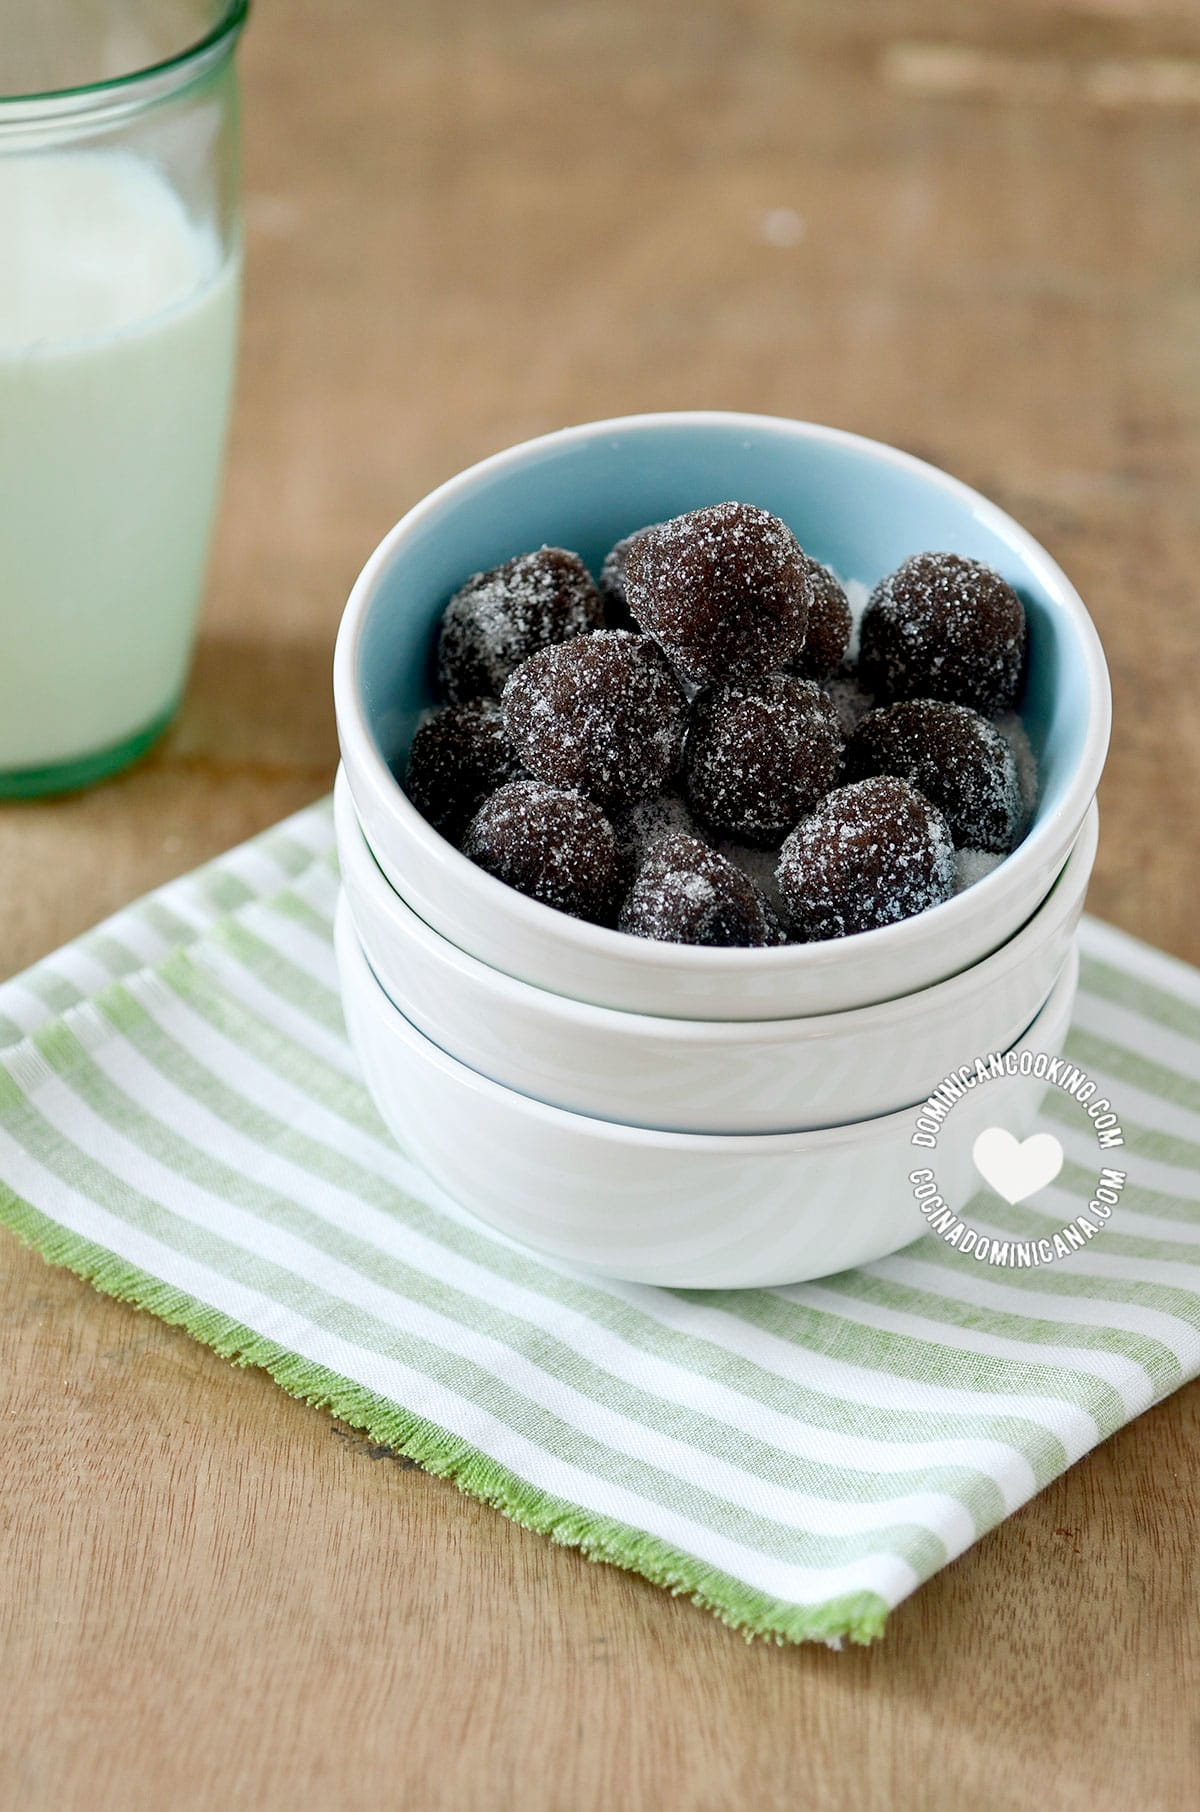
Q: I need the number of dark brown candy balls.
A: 12